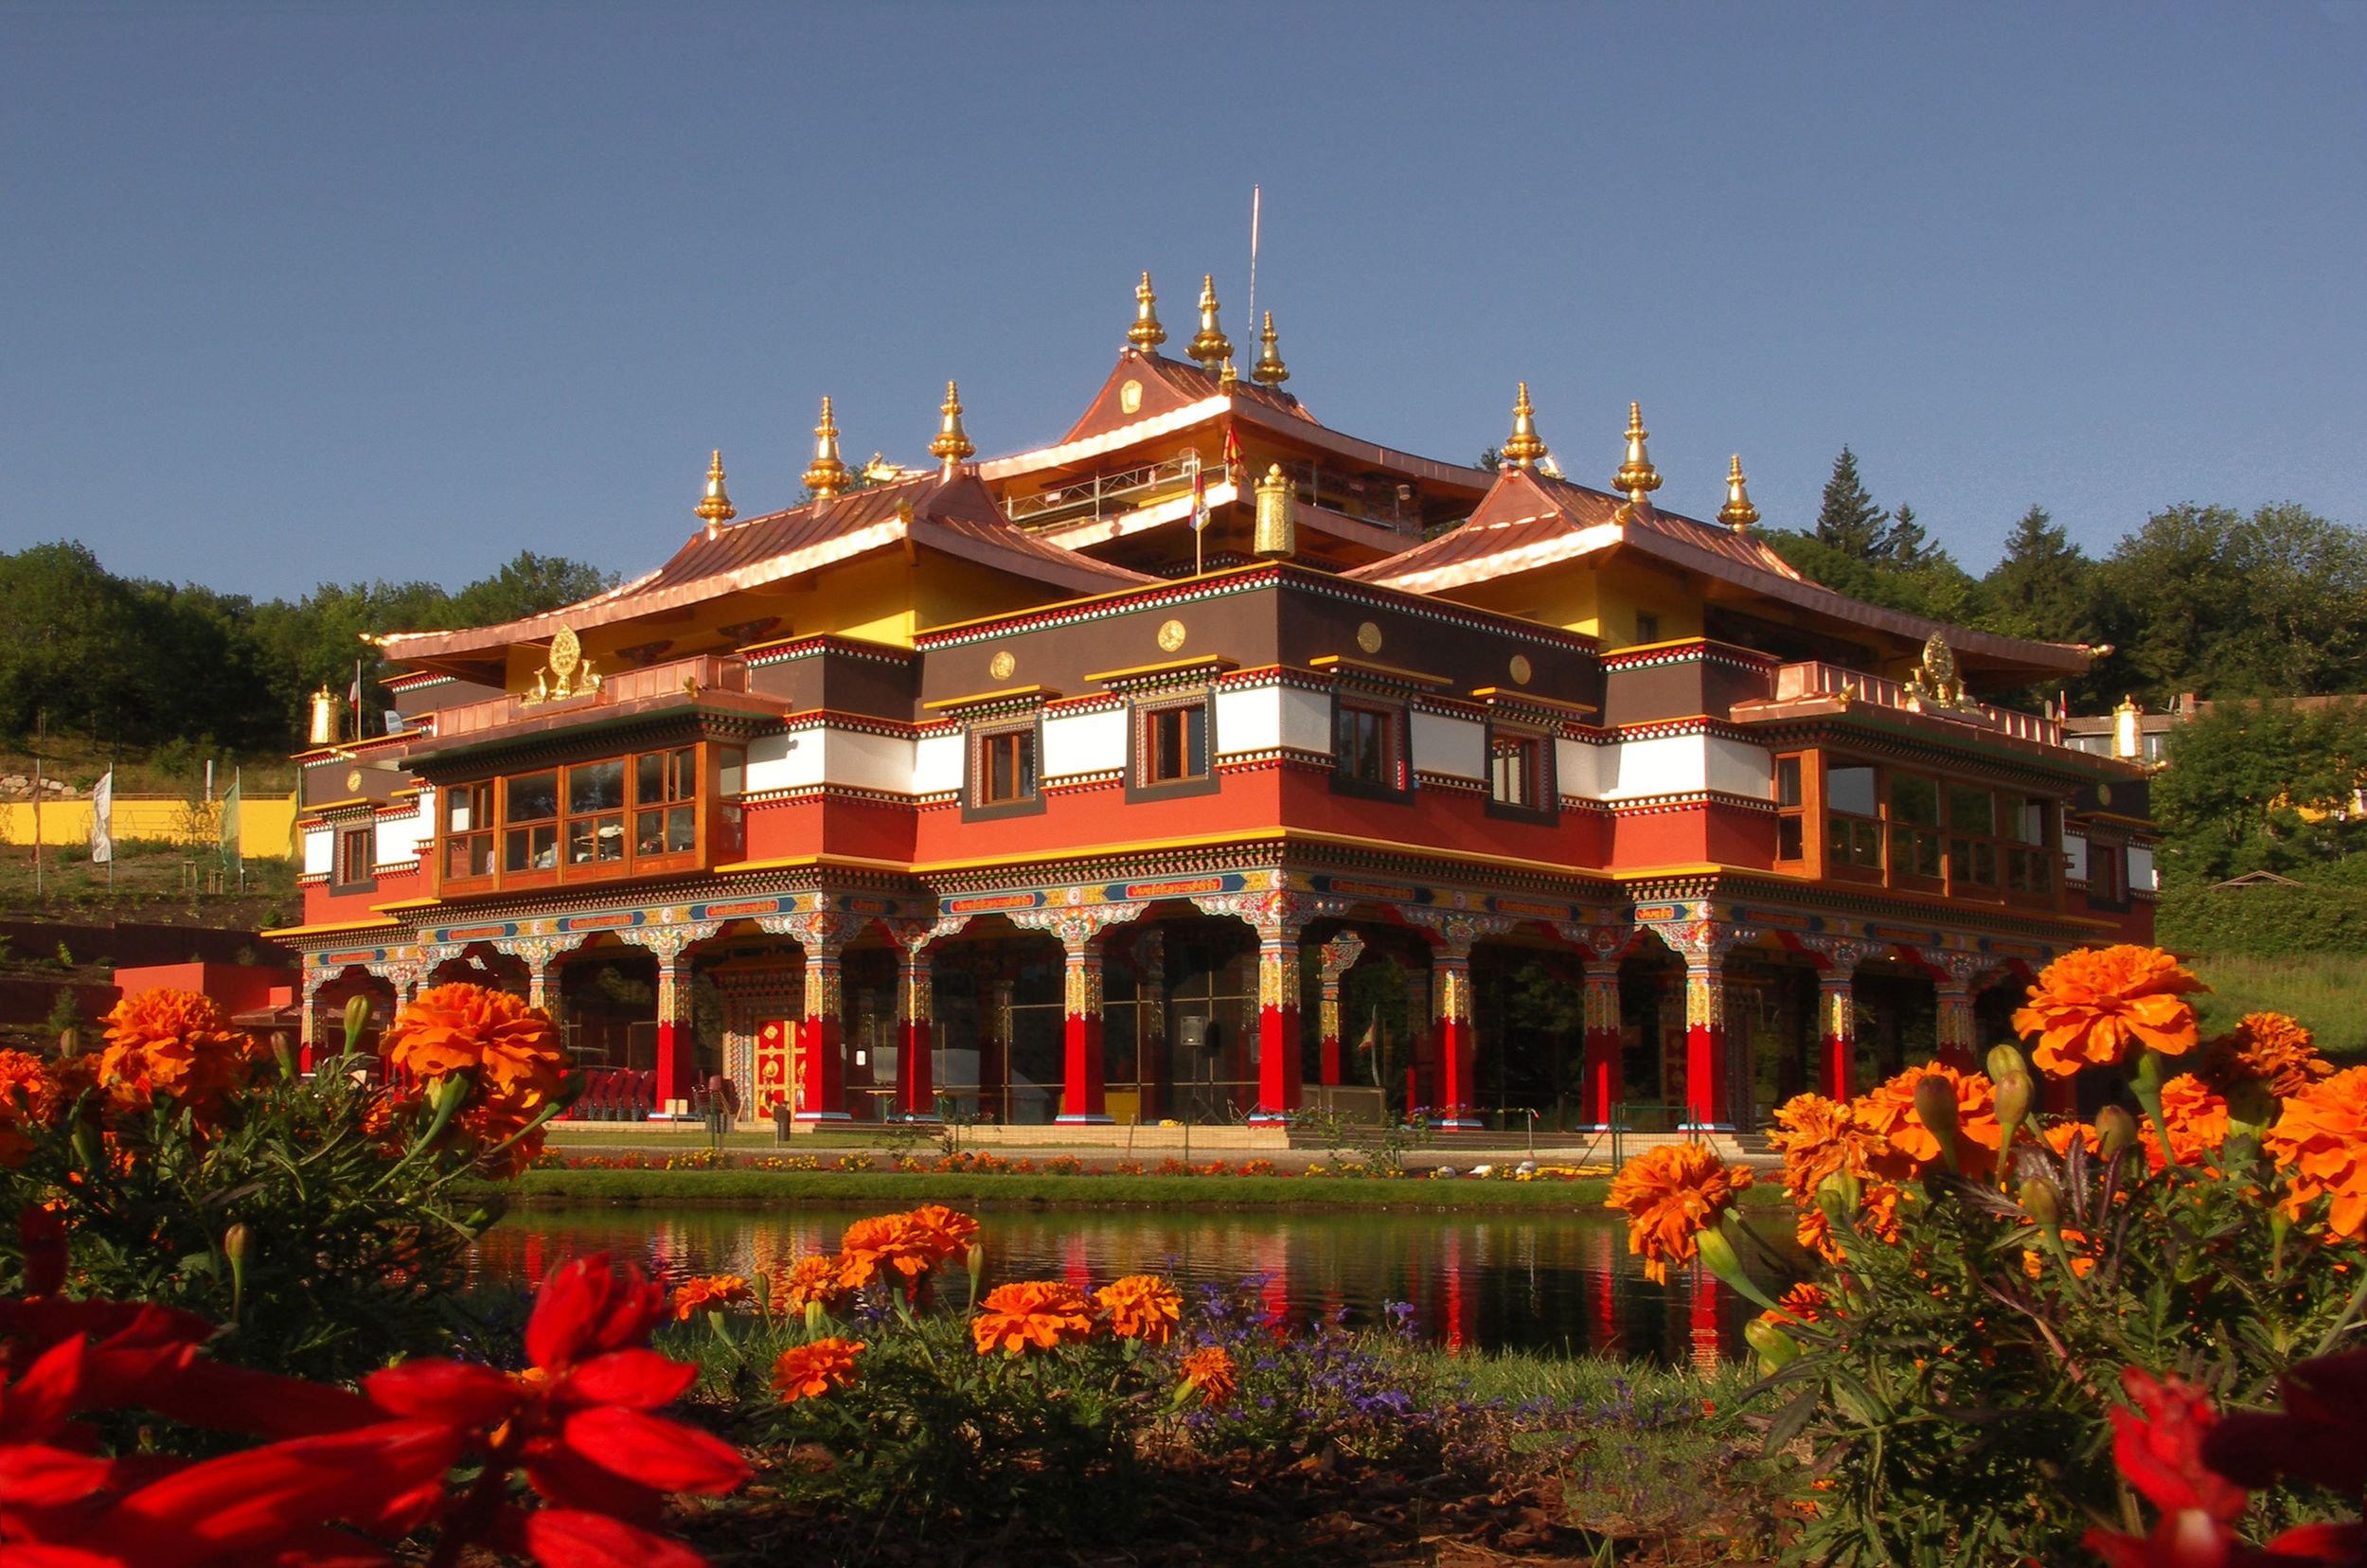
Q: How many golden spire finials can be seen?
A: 9